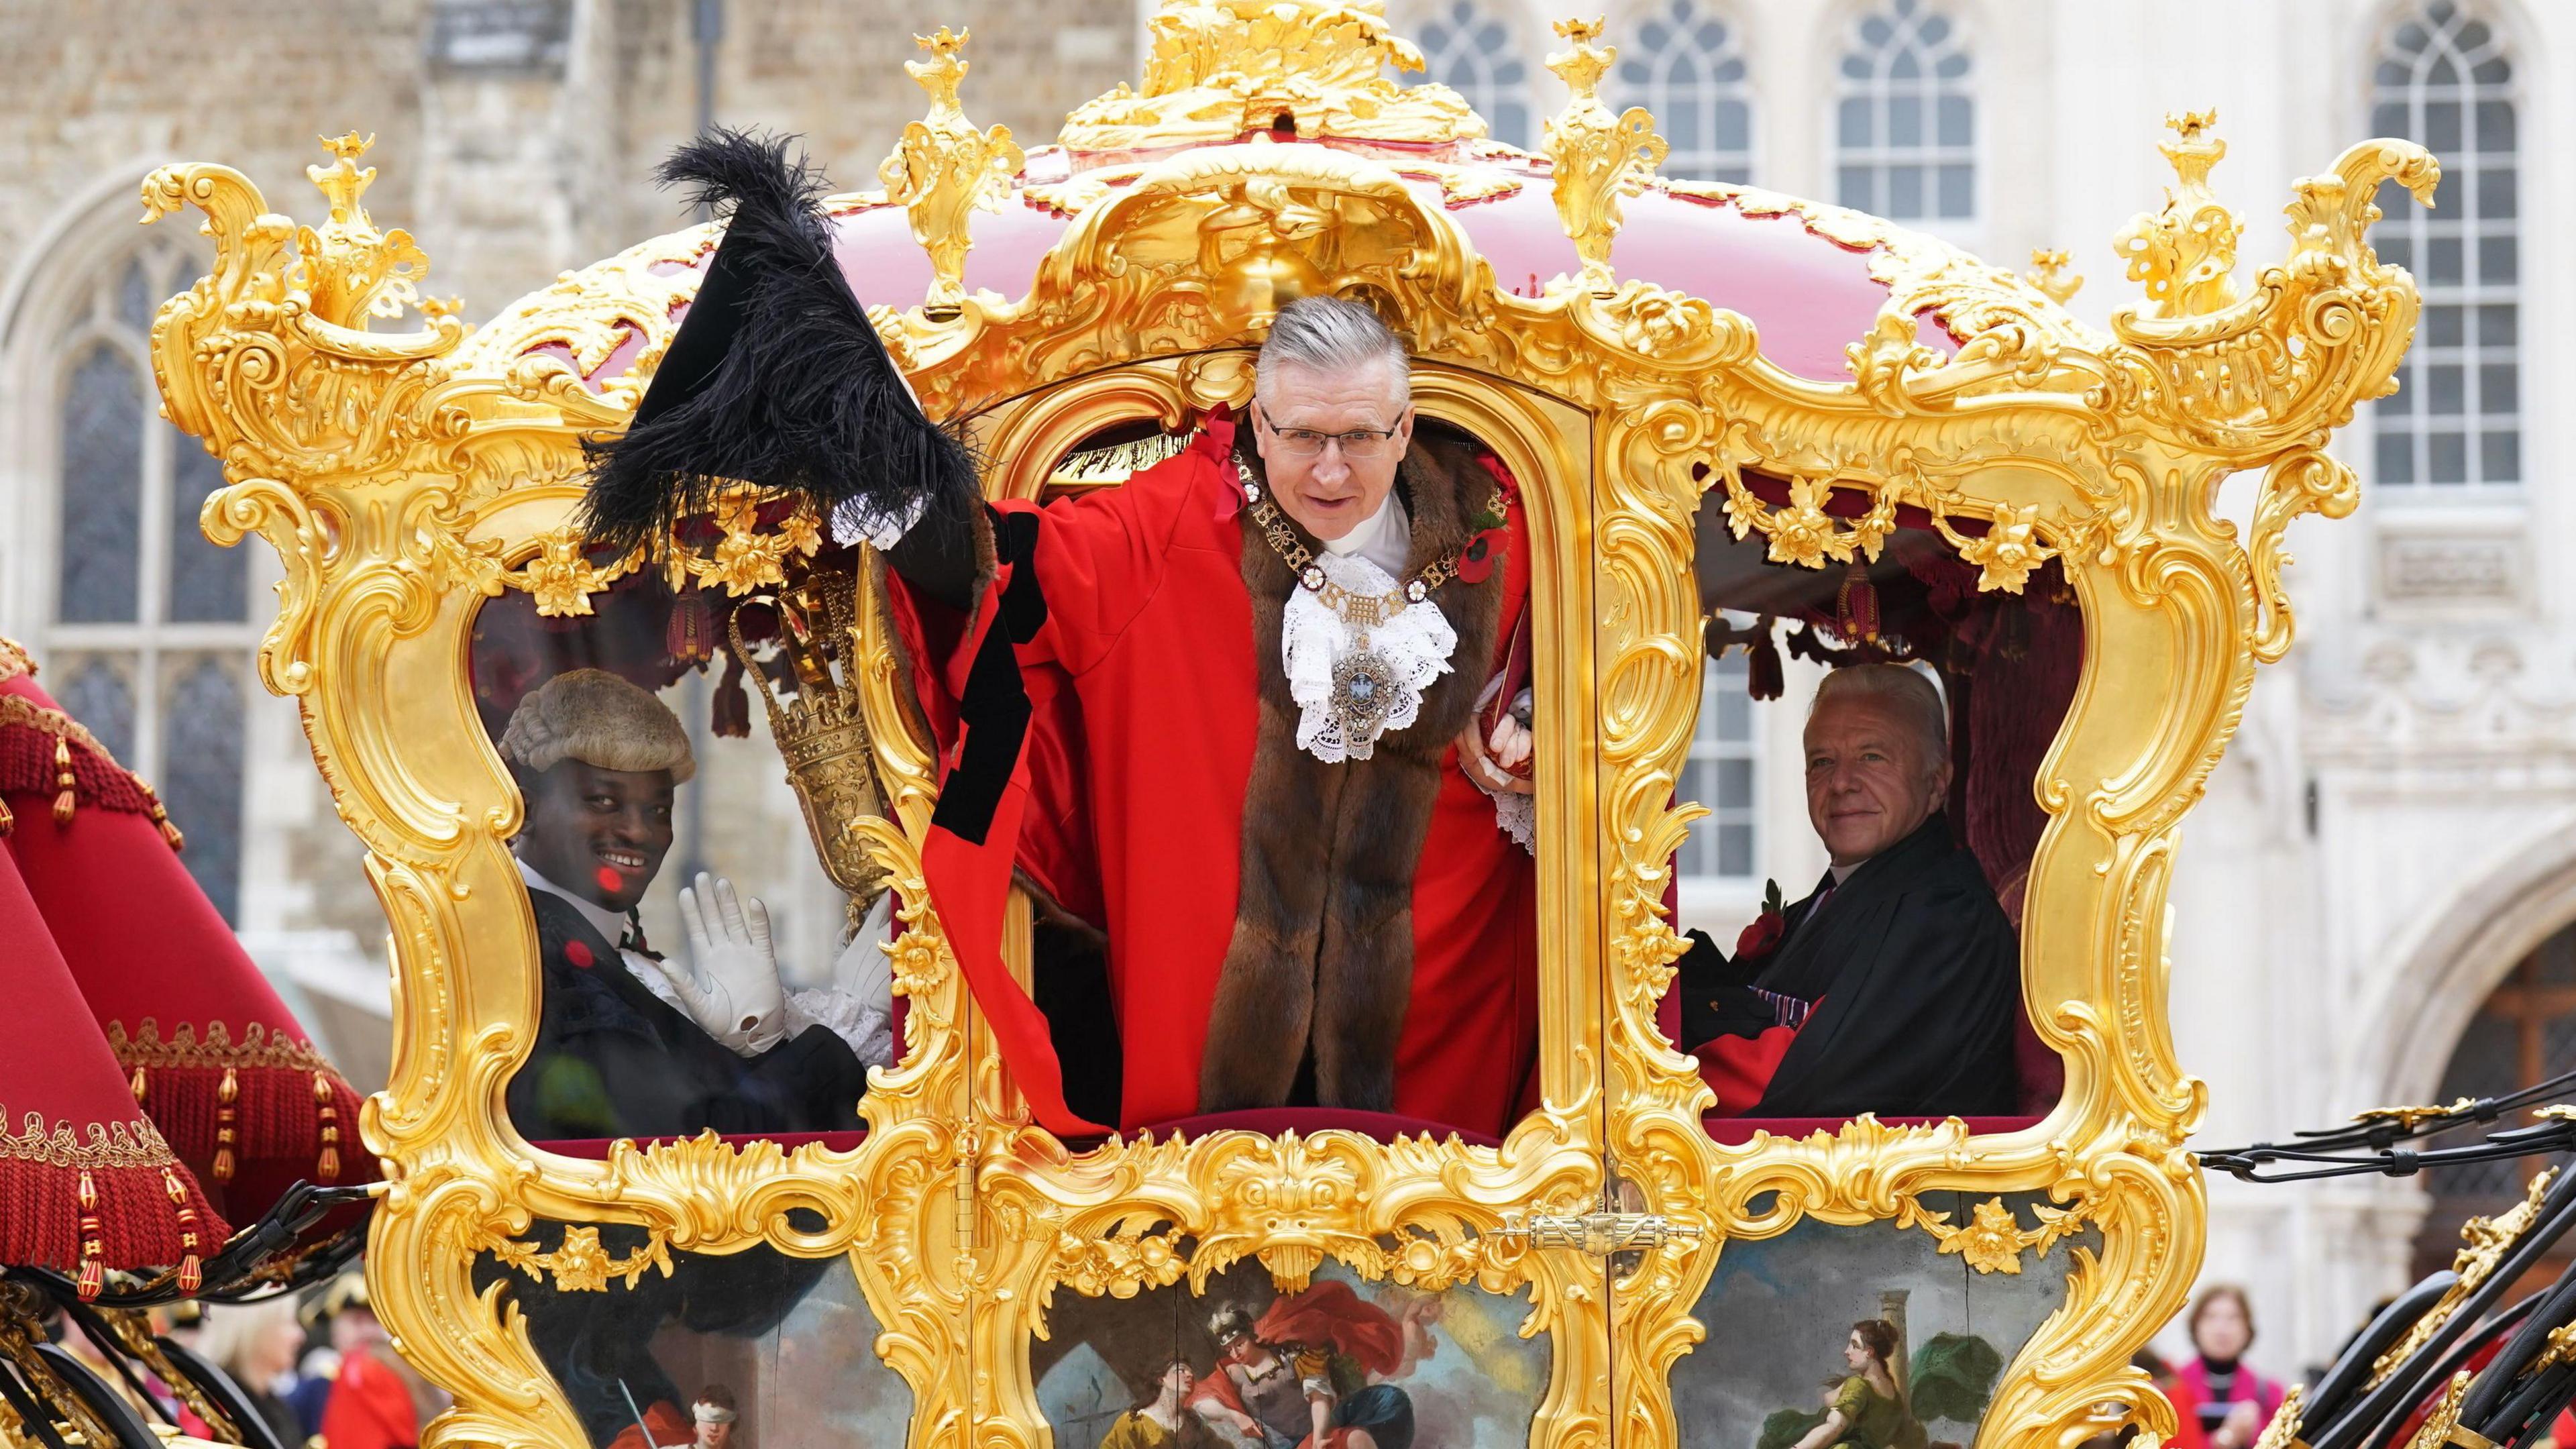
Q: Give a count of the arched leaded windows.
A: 5